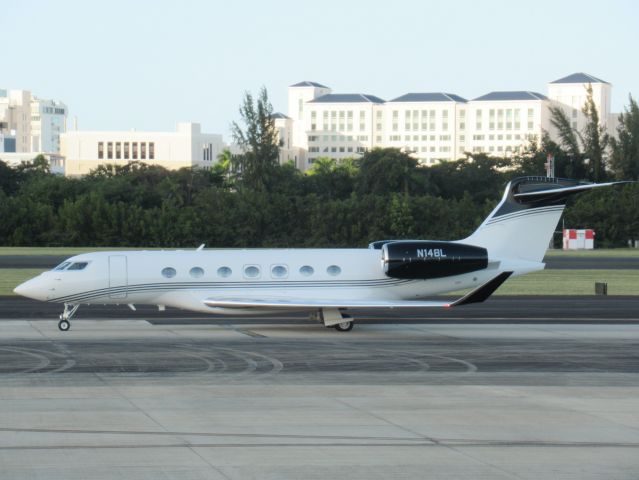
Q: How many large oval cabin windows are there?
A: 7